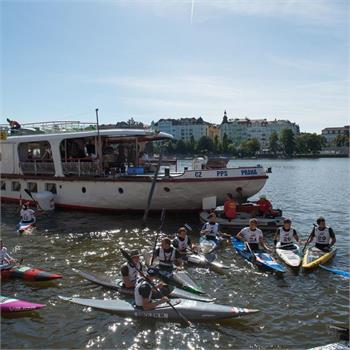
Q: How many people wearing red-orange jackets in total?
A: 2